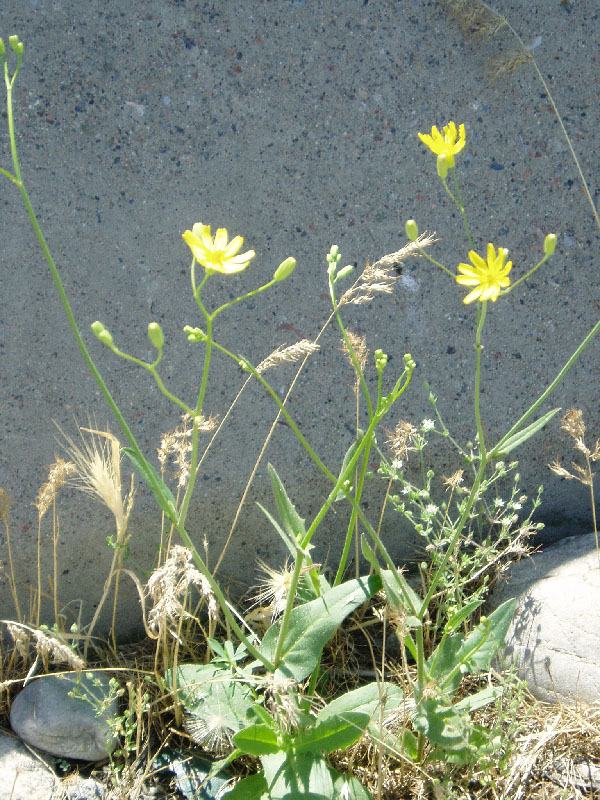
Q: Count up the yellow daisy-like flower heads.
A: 3